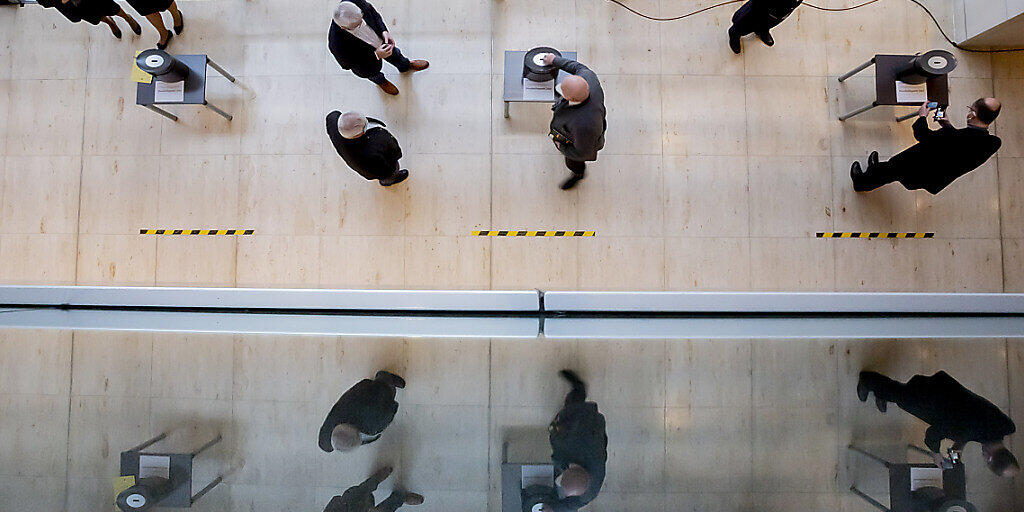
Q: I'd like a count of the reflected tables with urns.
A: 3